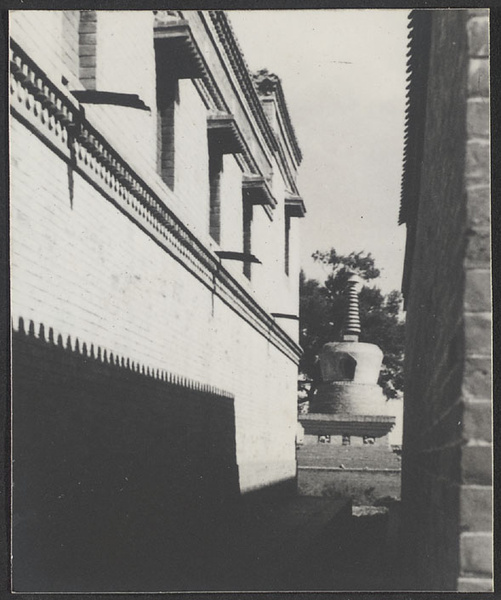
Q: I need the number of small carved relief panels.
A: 3